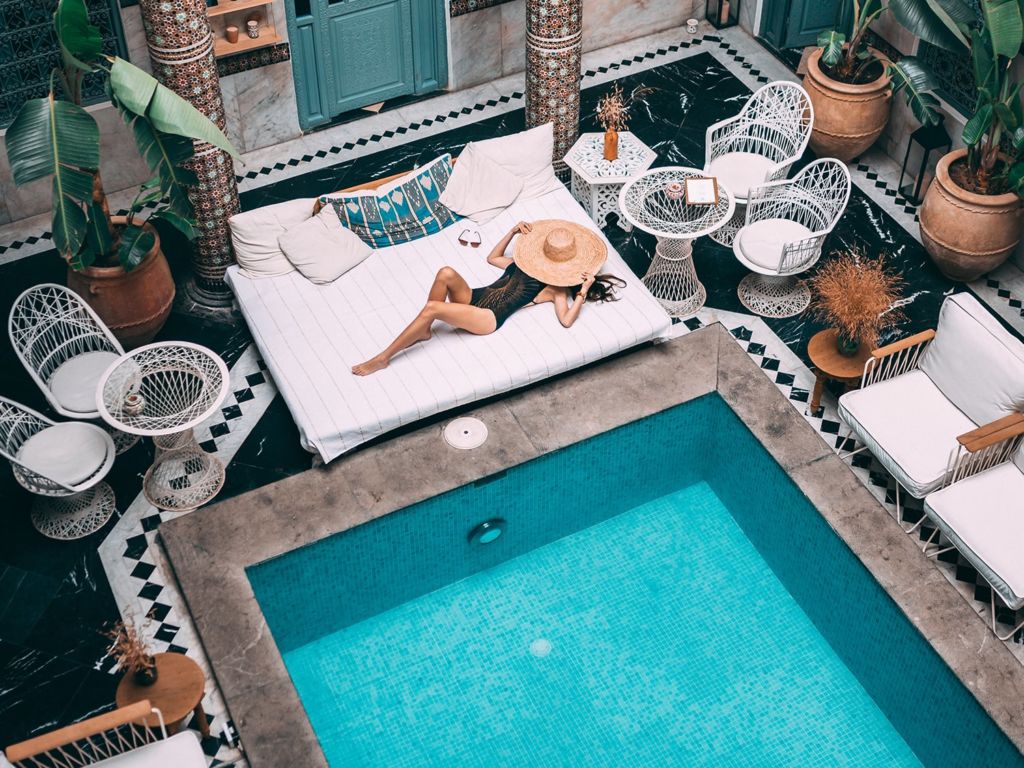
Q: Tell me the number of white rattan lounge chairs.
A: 4